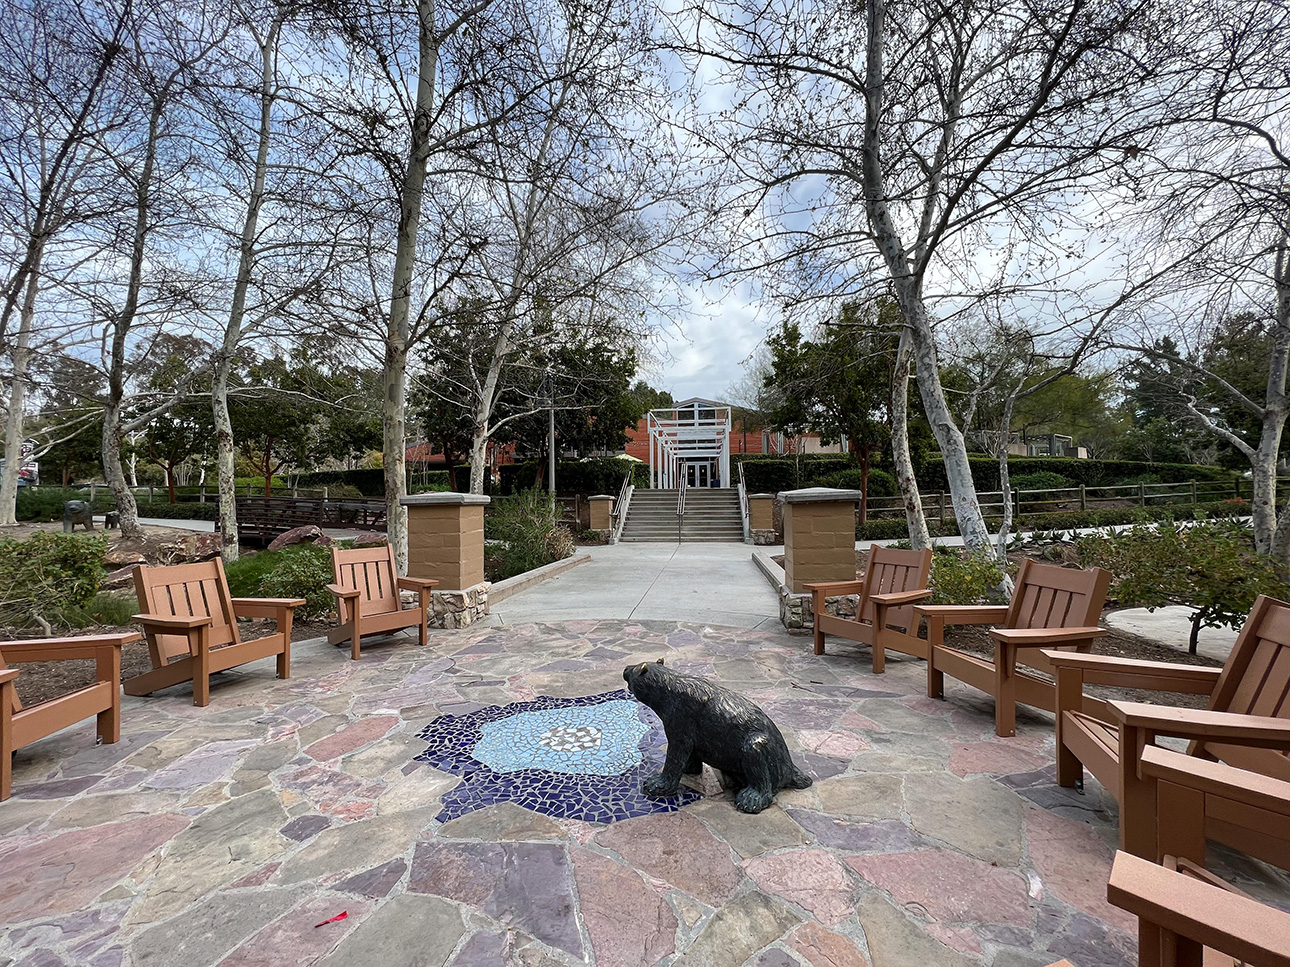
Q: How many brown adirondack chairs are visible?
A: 7